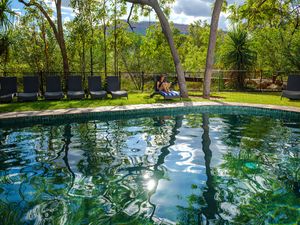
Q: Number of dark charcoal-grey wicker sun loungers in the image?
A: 8